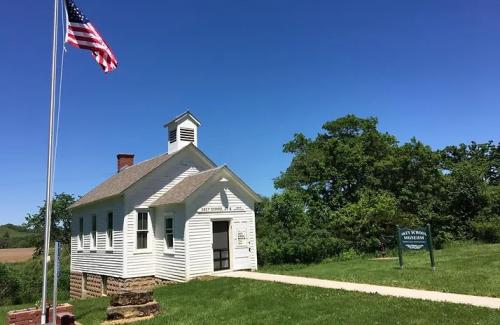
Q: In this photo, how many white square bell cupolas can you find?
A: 1